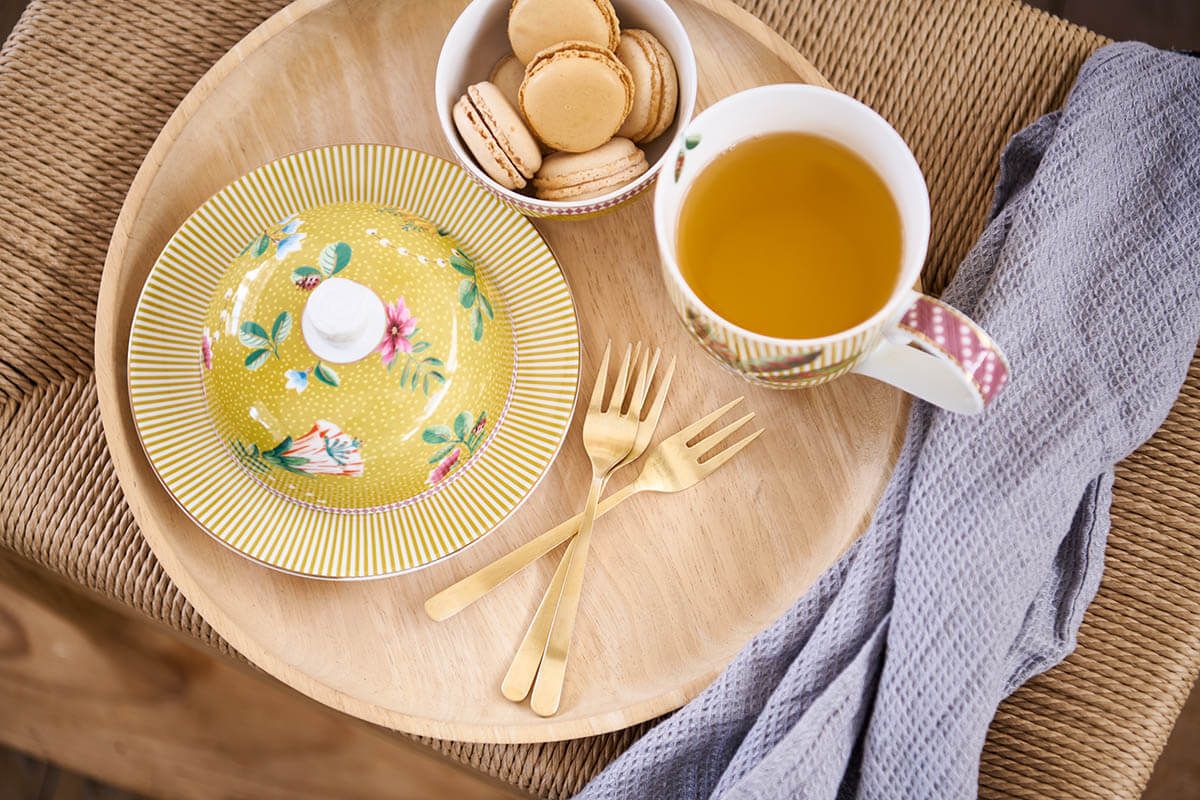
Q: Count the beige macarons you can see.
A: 6